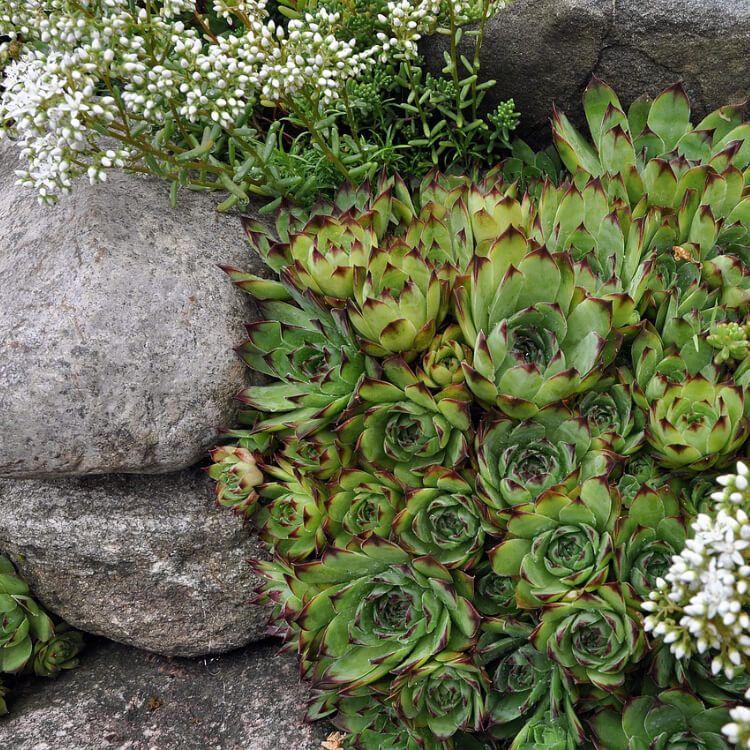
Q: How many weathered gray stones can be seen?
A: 4